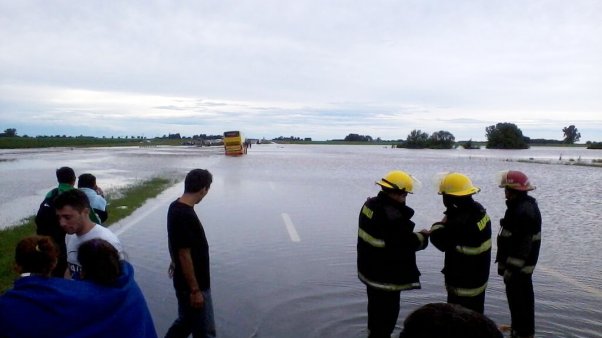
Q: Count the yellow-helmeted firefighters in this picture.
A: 2